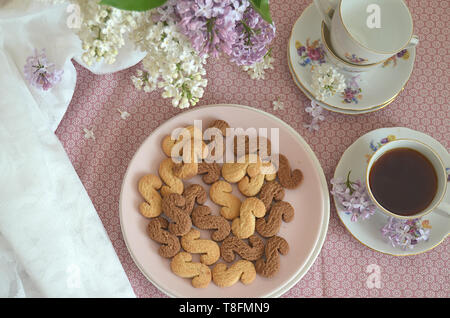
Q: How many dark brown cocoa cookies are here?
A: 12